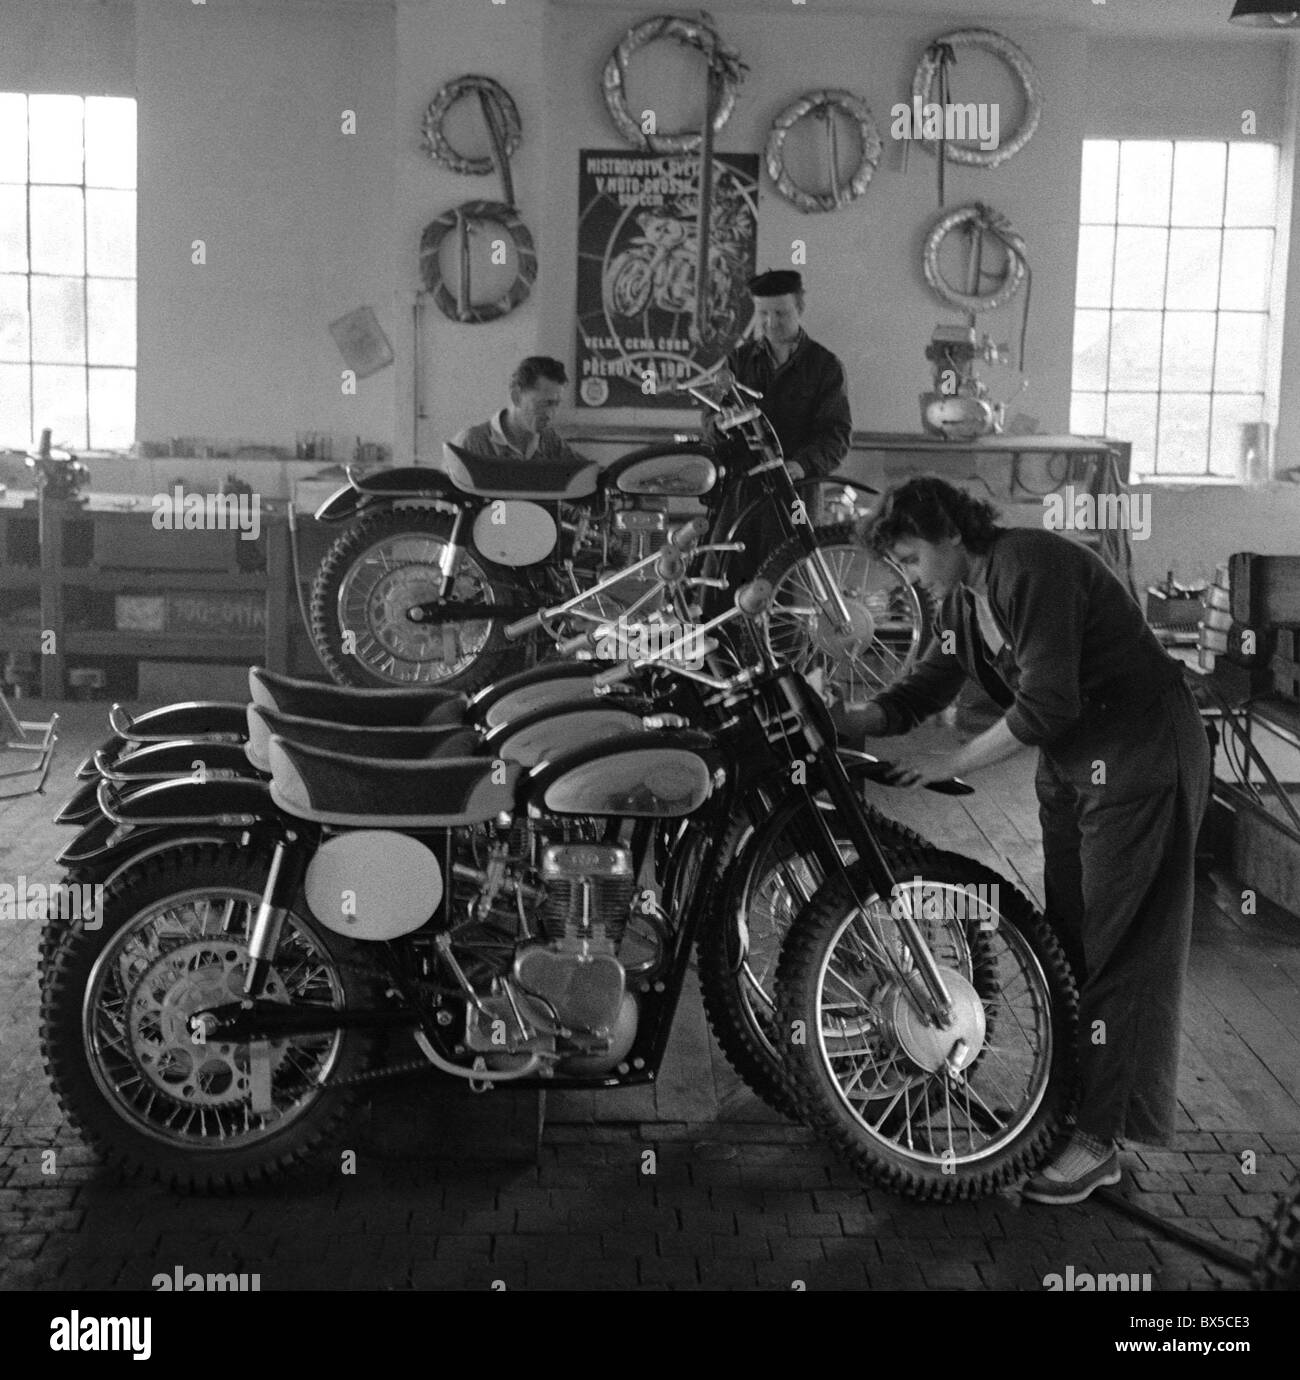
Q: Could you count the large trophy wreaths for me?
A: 6